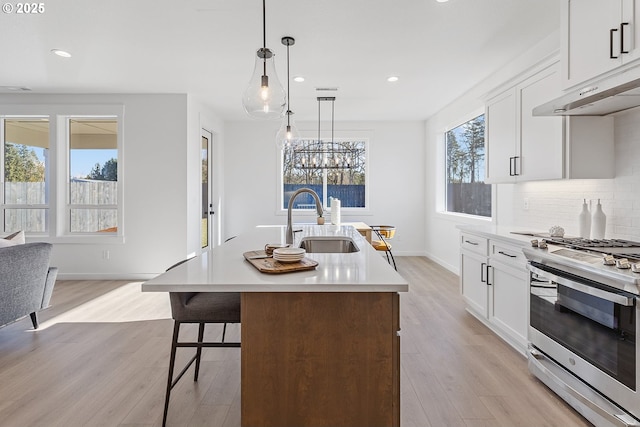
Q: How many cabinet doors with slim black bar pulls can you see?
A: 6